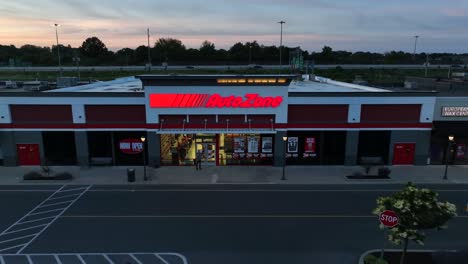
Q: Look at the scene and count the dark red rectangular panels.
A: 4